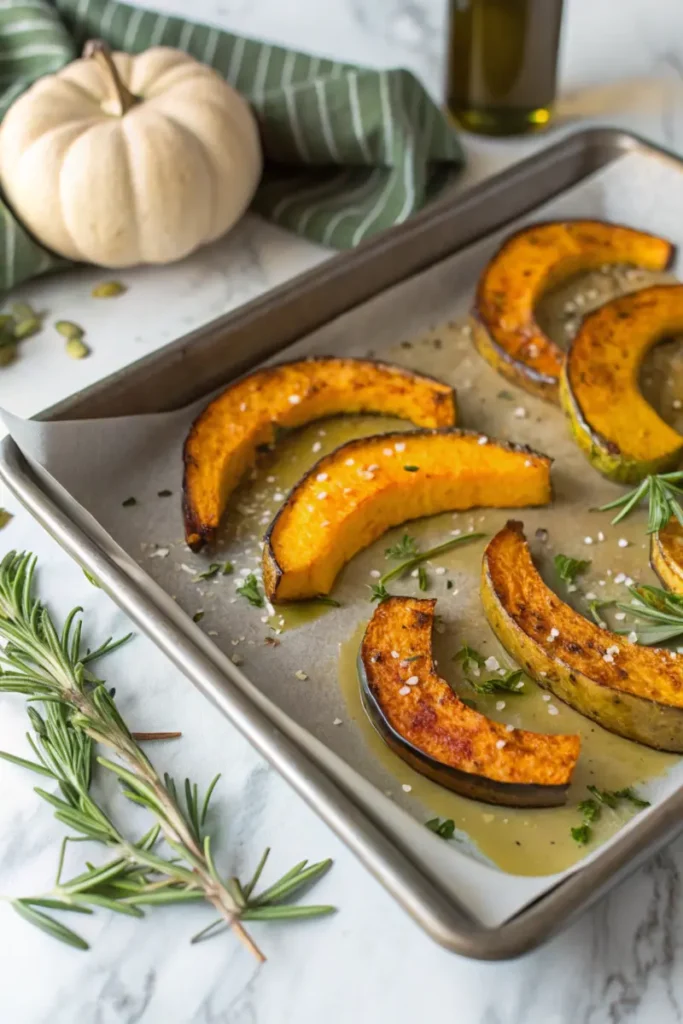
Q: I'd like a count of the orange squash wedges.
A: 7